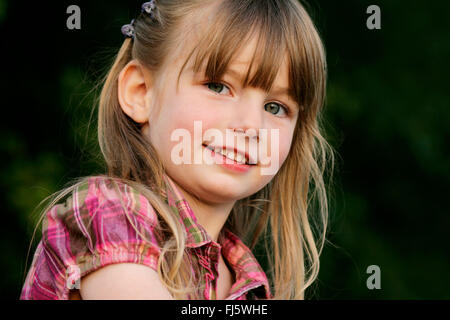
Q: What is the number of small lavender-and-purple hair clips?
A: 2